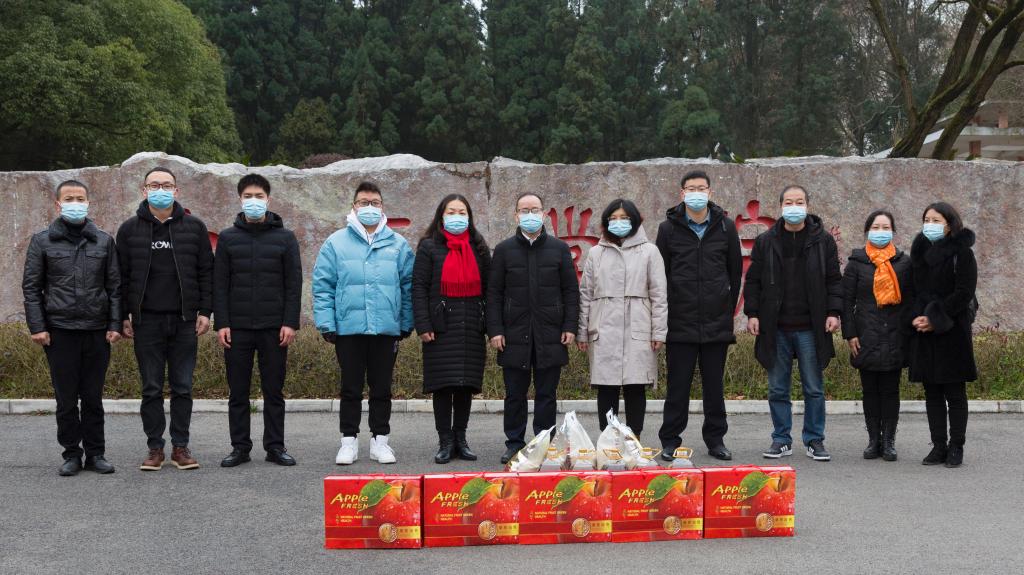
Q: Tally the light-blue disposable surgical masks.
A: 11